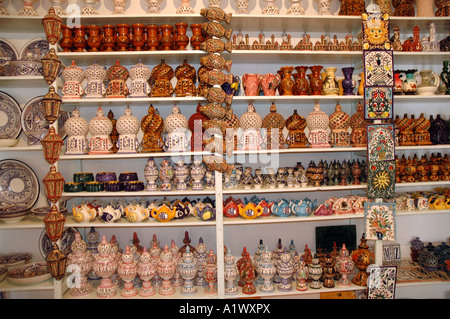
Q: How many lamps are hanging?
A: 7